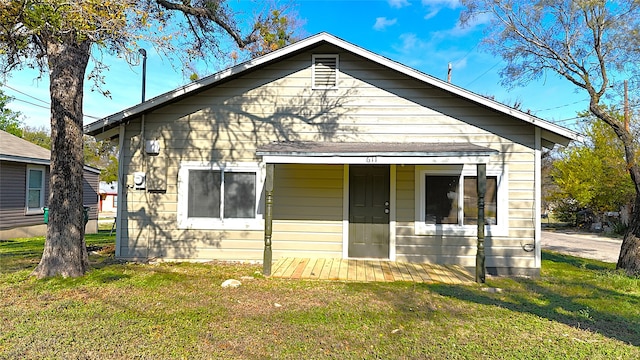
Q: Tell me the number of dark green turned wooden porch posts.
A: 2